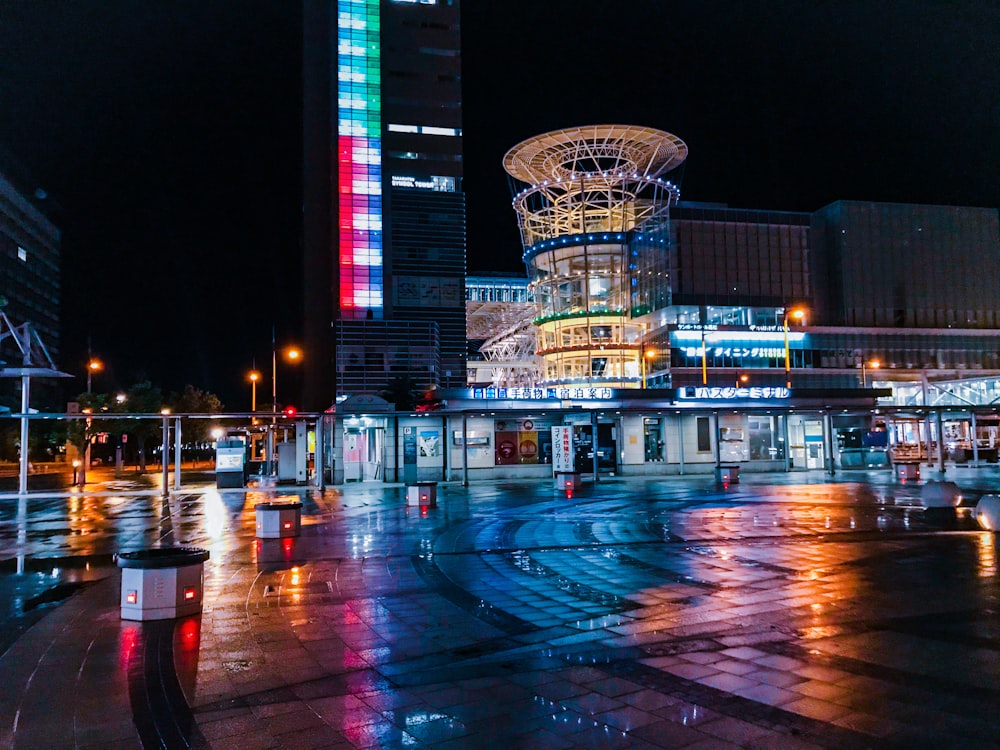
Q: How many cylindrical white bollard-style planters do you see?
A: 6